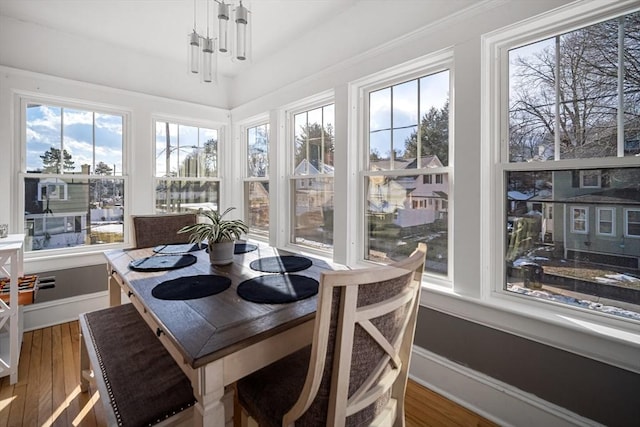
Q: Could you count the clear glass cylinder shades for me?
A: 4